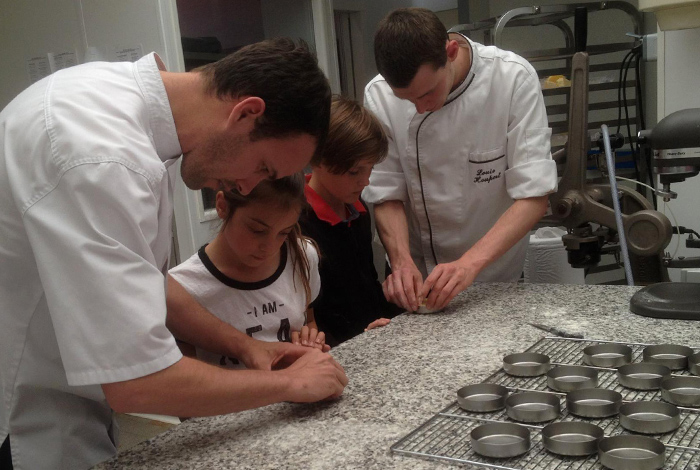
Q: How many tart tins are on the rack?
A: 14